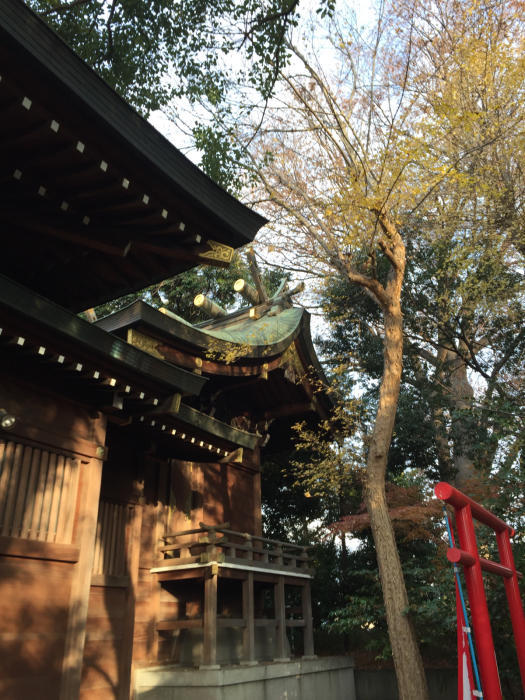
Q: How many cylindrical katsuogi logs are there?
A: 3